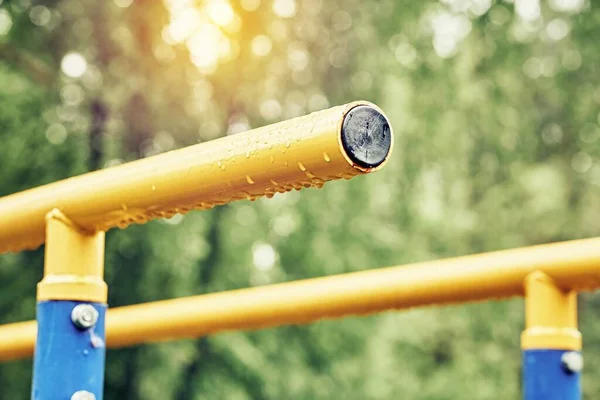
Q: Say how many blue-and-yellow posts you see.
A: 2